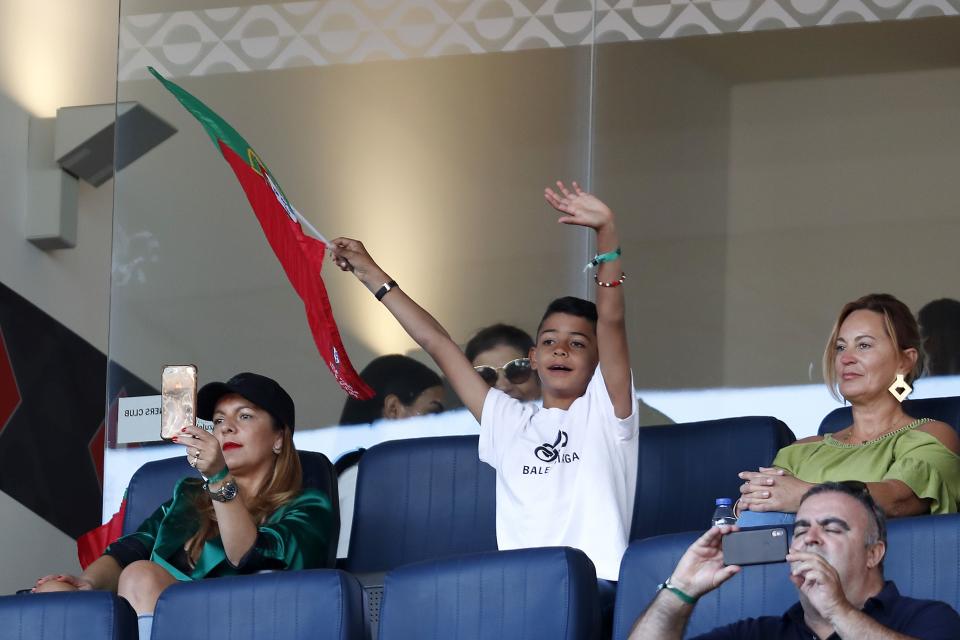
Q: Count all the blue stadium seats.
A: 9